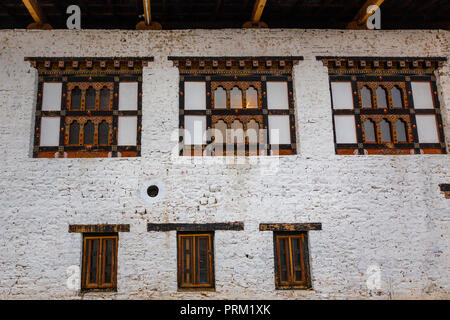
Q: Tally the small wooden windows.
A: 3